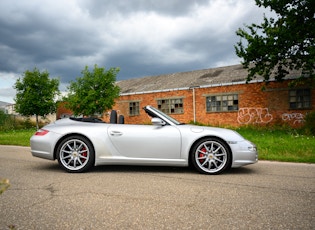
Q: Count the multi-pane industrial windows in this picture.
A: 4